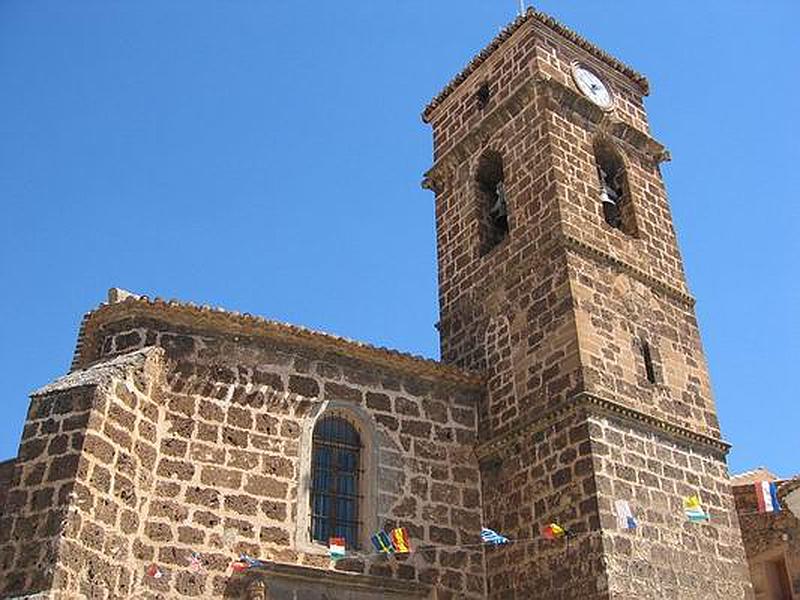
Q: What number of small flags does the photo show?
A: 11